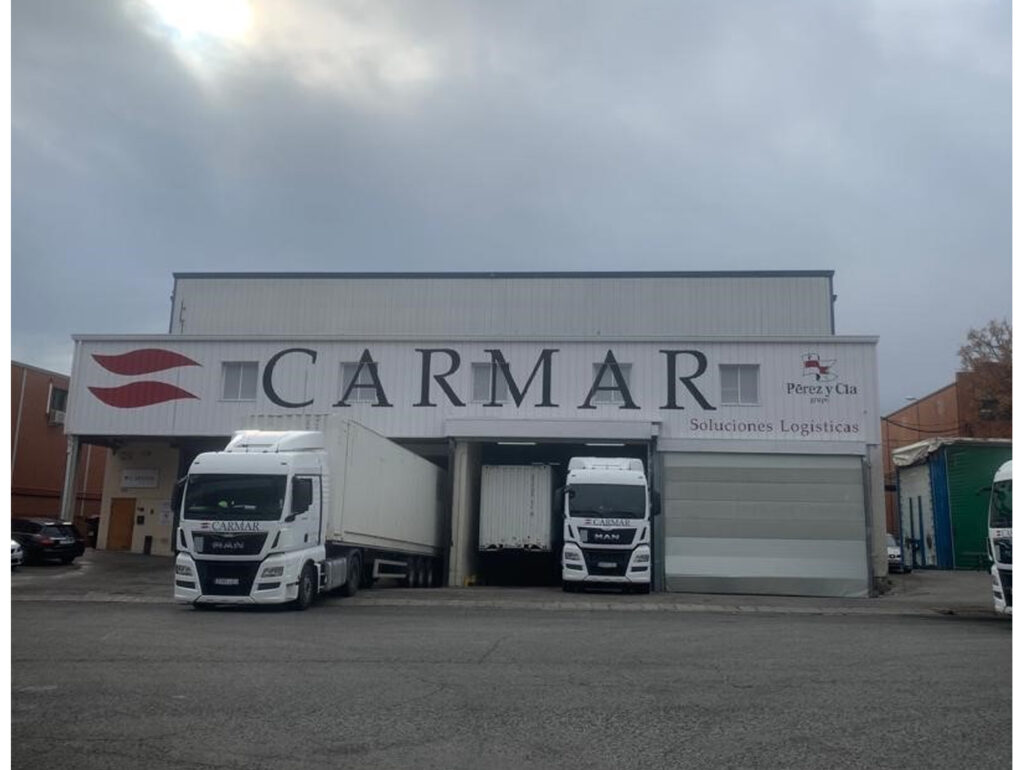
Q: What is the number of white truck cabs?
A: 3